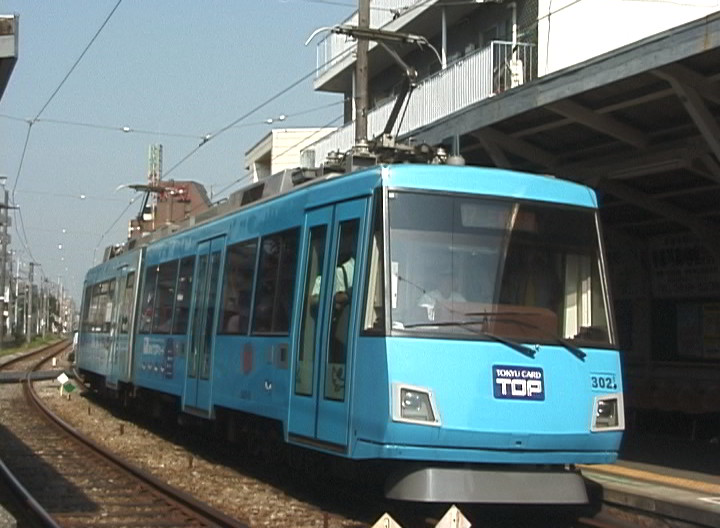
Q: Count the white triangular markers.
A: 2